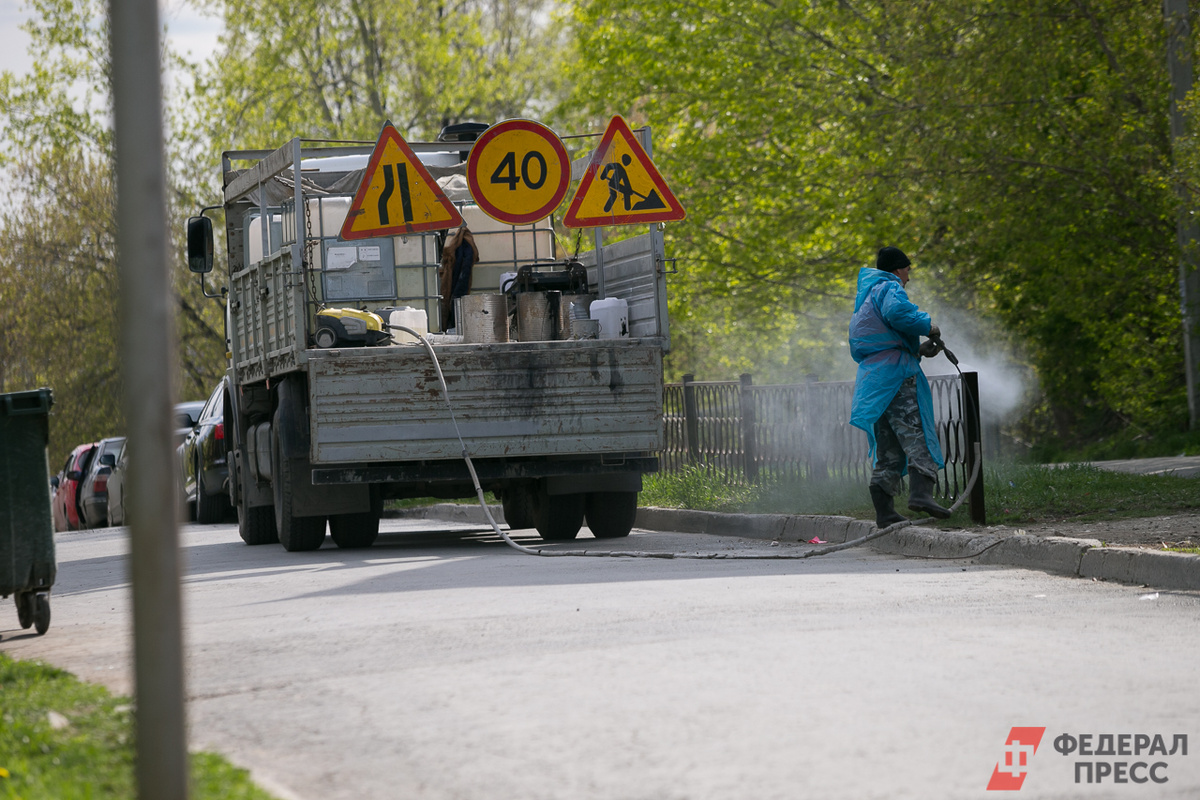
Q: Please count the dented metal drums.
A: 3